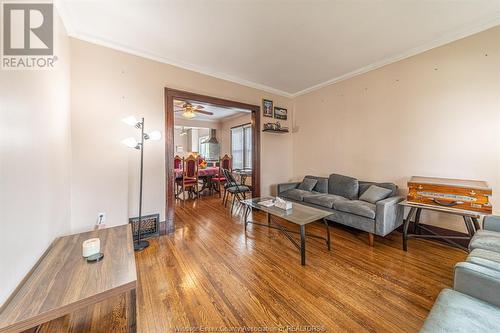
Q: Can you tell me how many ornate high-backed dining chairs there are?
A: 4